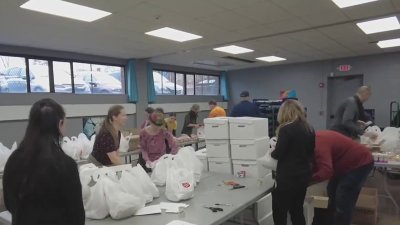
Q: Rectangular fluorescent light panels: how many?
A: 7